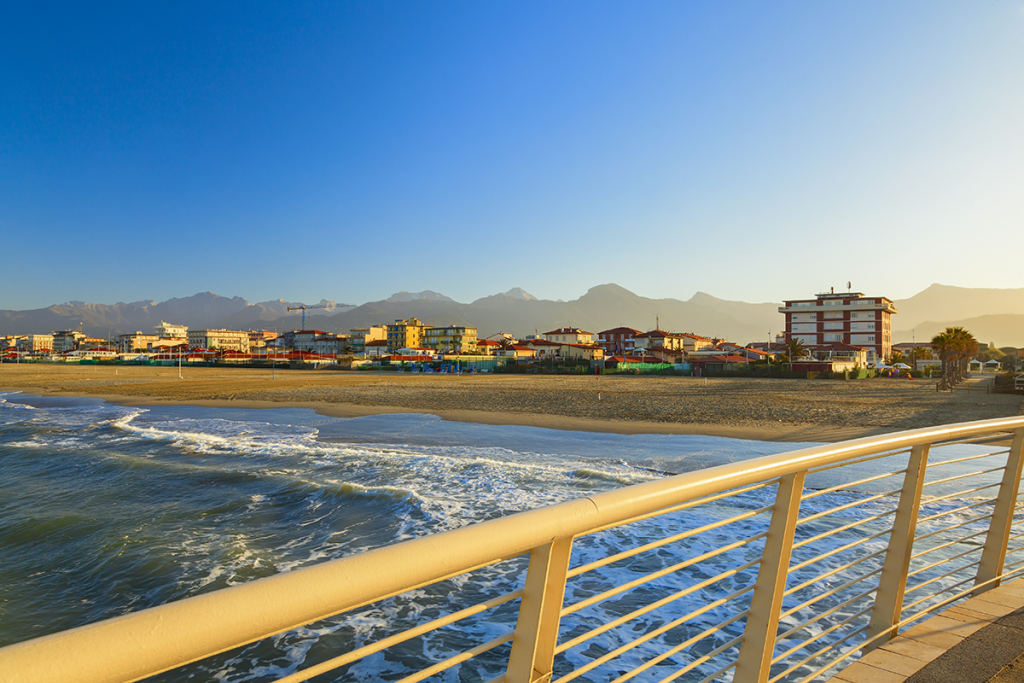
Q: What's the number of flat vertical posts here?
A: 4